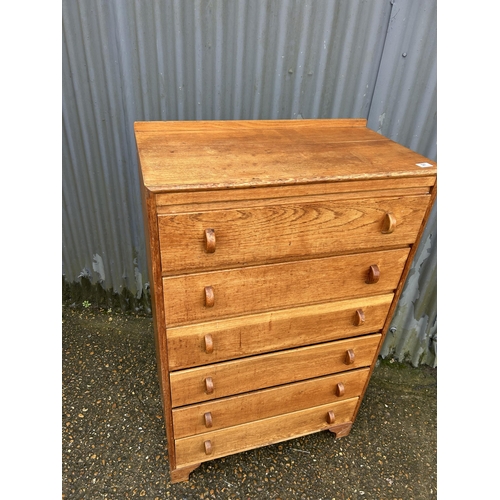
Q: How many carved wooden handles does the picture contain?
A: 12